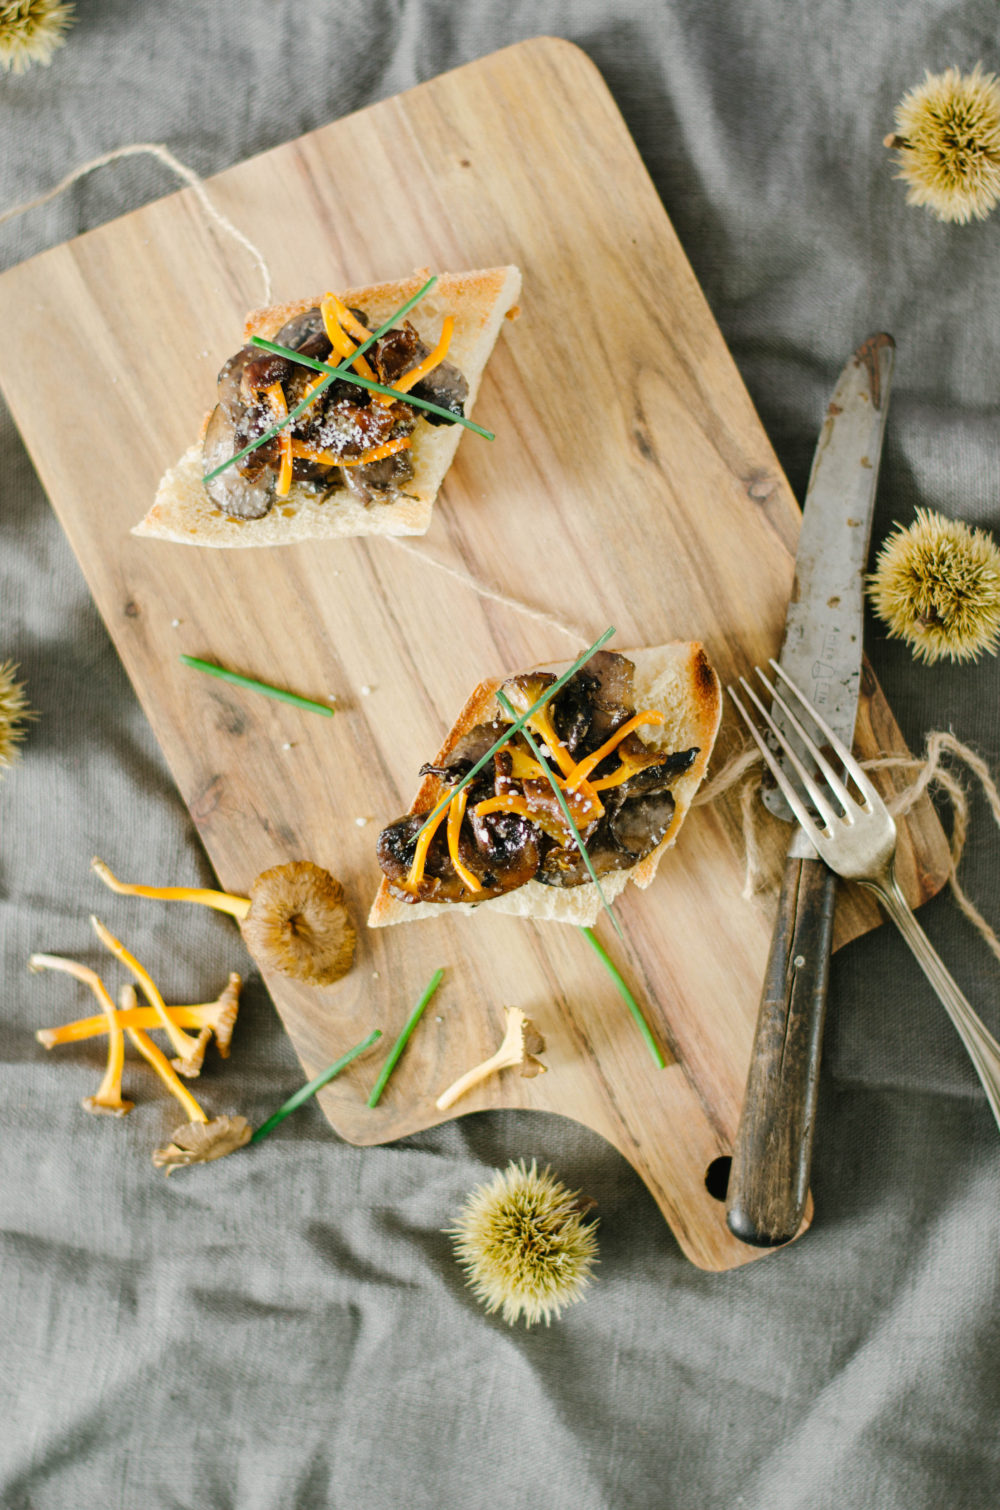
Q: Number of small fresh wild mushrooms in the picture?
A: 6